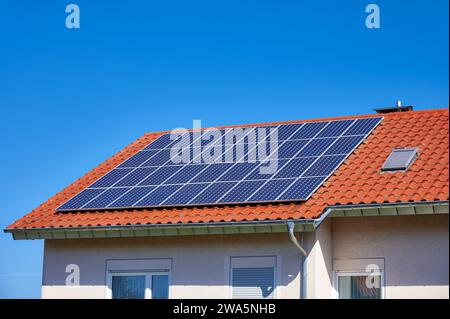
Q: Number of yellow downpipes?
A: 0